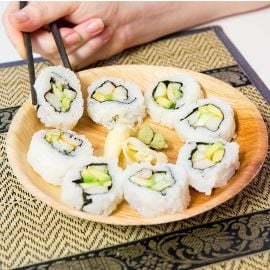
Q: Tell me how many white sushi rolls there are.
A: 8